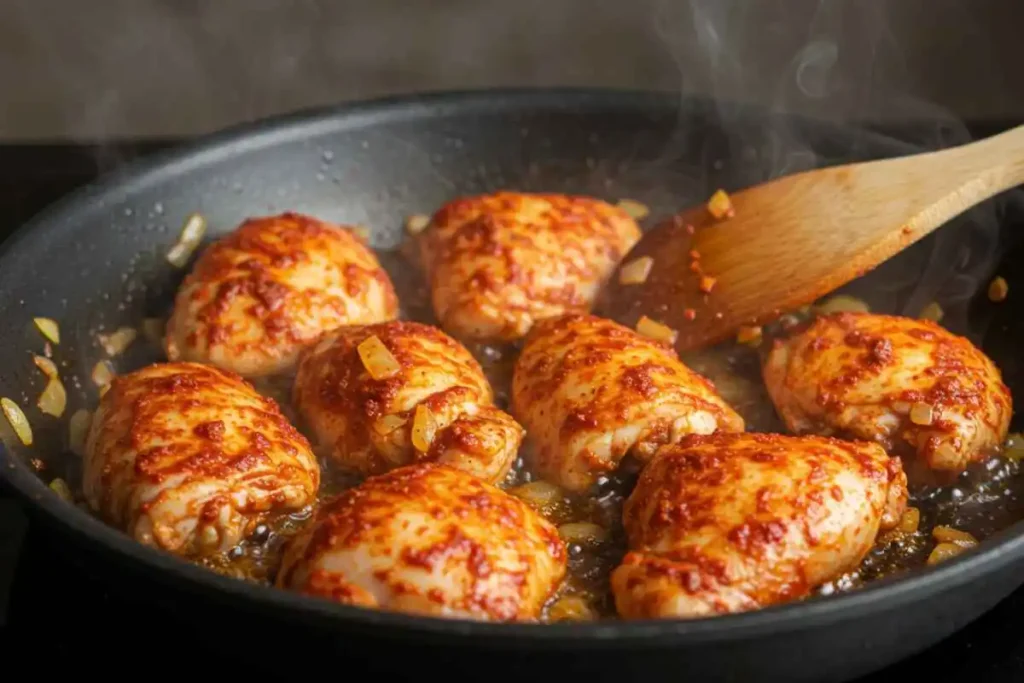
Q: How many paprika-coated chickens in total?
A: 8